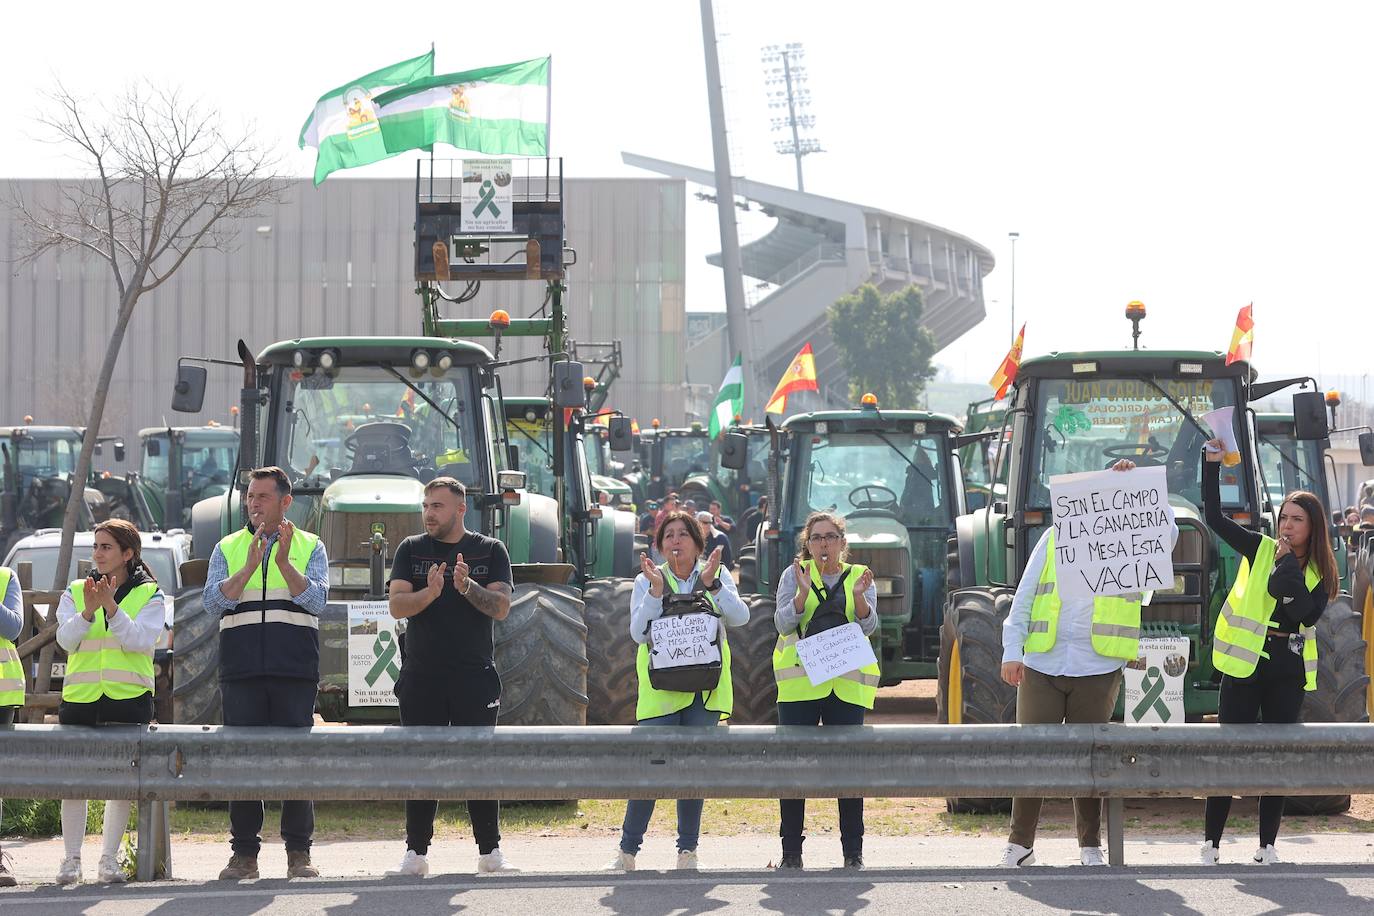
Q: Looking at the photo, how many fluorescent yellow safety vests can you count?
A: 7